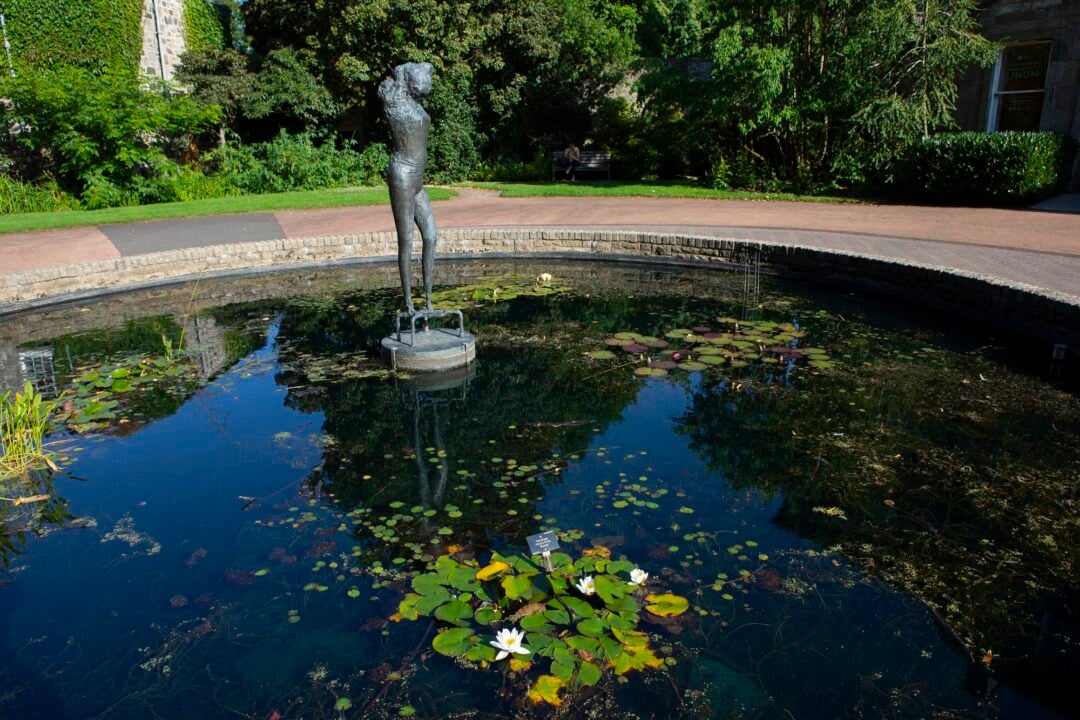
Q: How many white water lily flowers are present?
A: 4